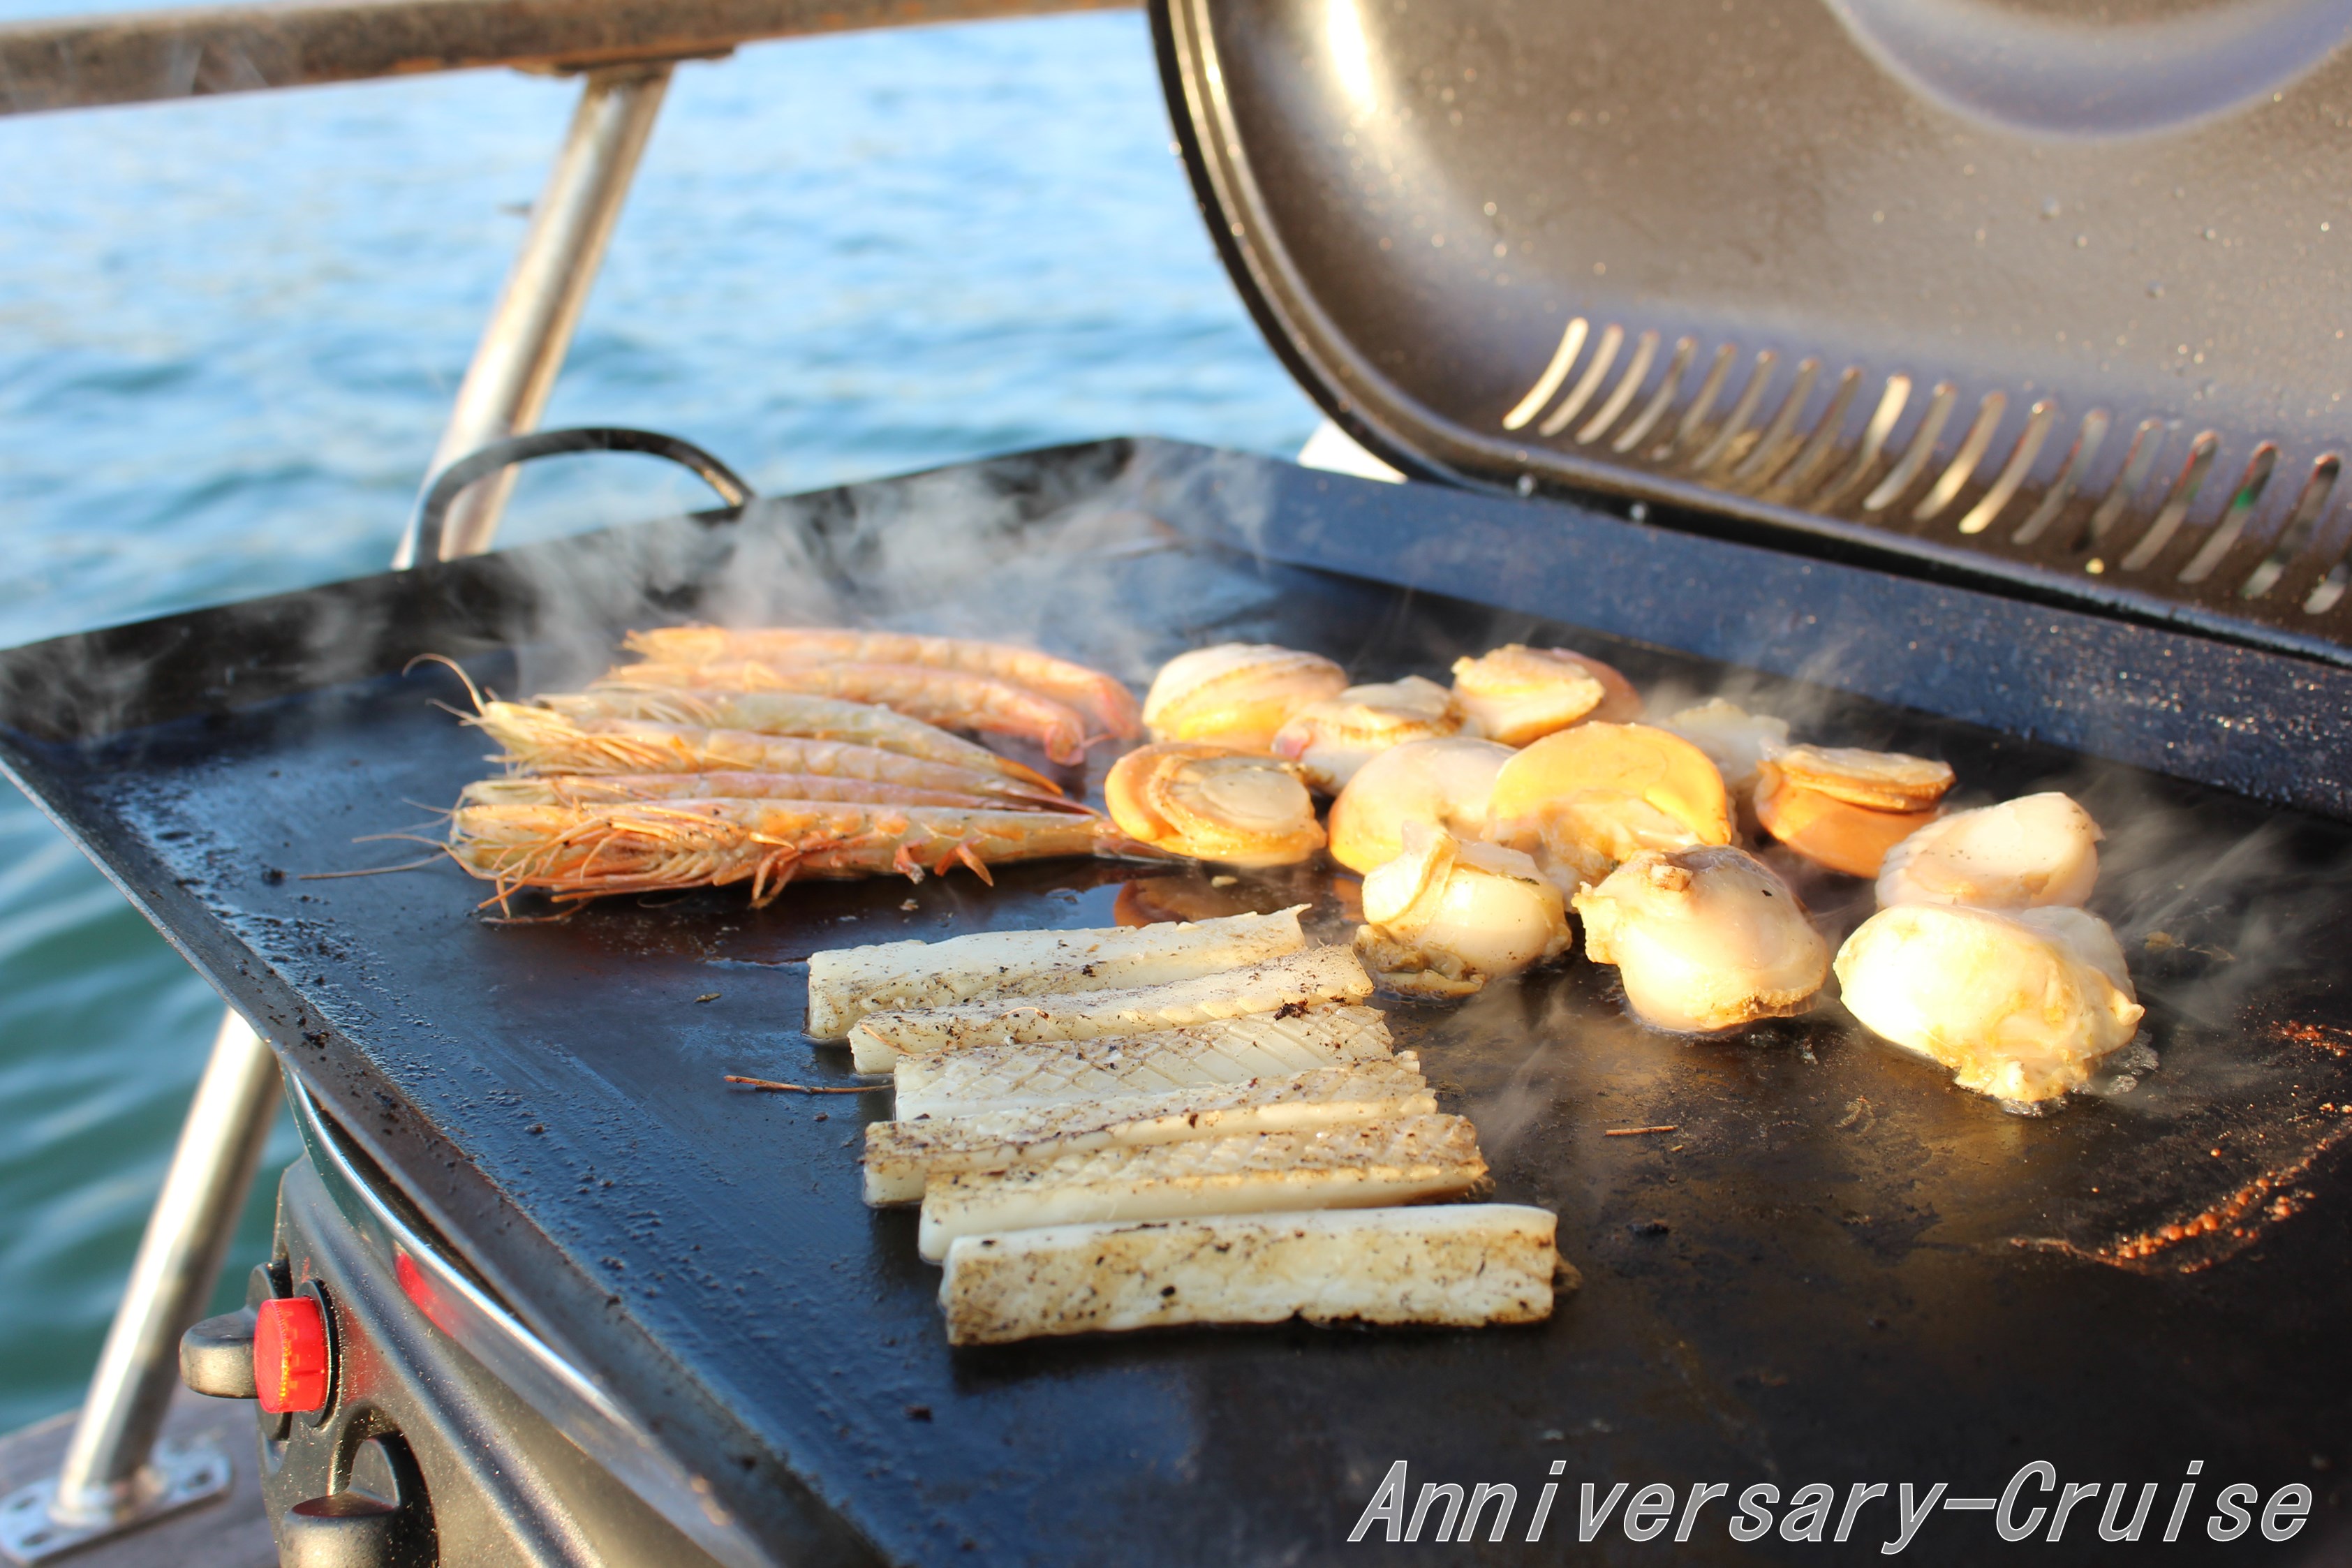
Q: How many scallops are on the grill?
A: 12